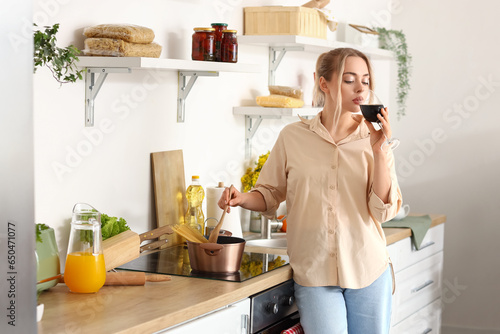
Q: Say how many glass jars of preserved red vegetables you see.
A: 3